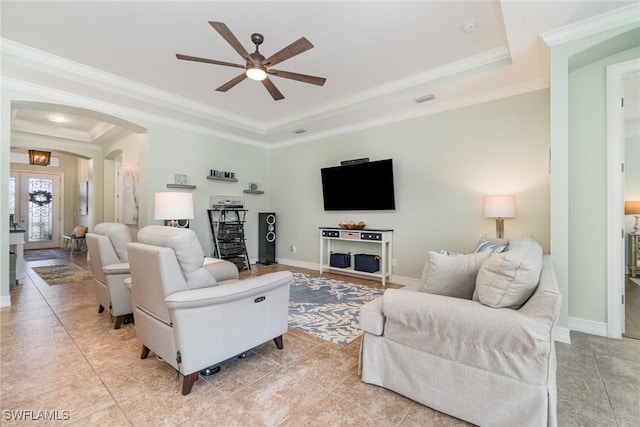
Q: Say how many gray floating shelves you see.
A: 3